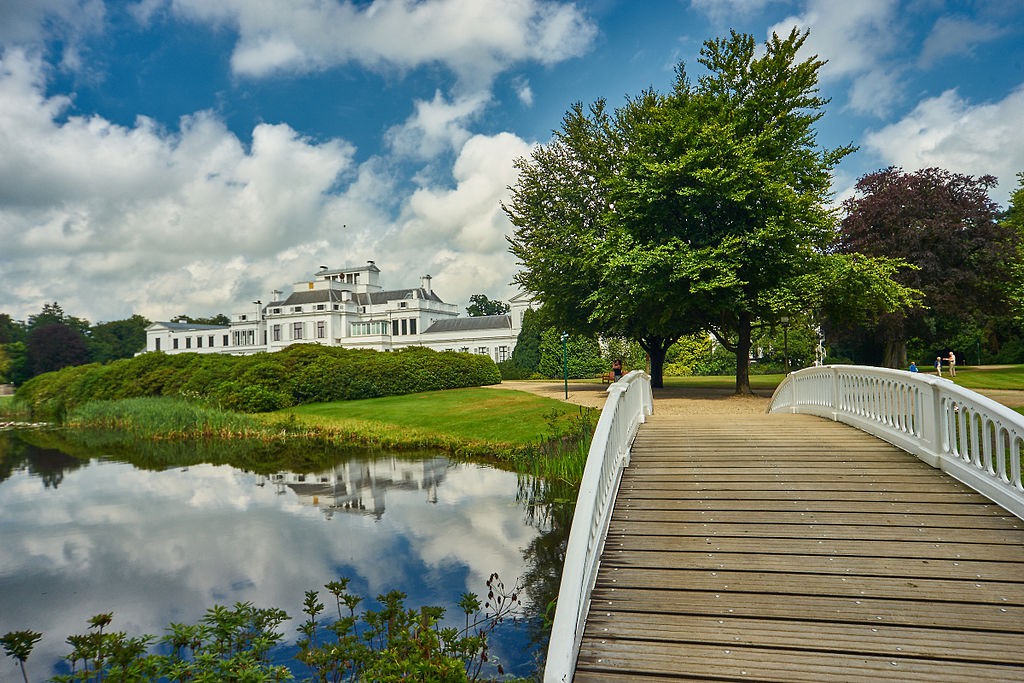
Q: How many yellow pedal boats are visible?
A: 0